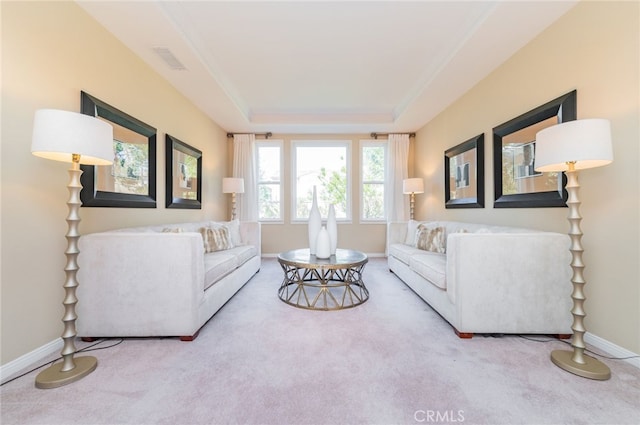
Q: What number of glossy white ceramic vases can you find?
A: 3